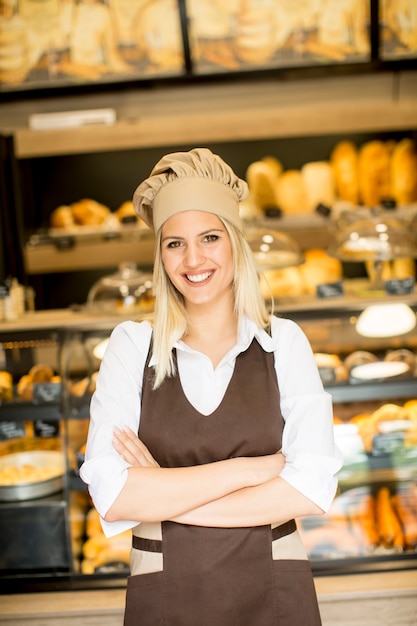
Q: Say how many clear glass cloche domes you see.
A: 3